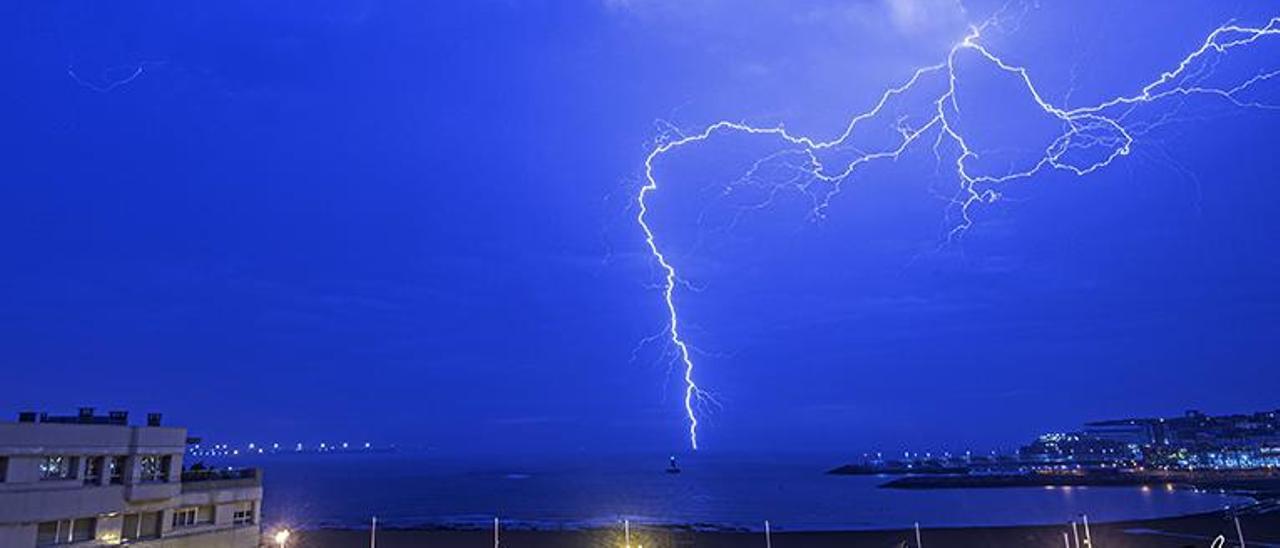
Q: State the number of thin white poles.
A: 9